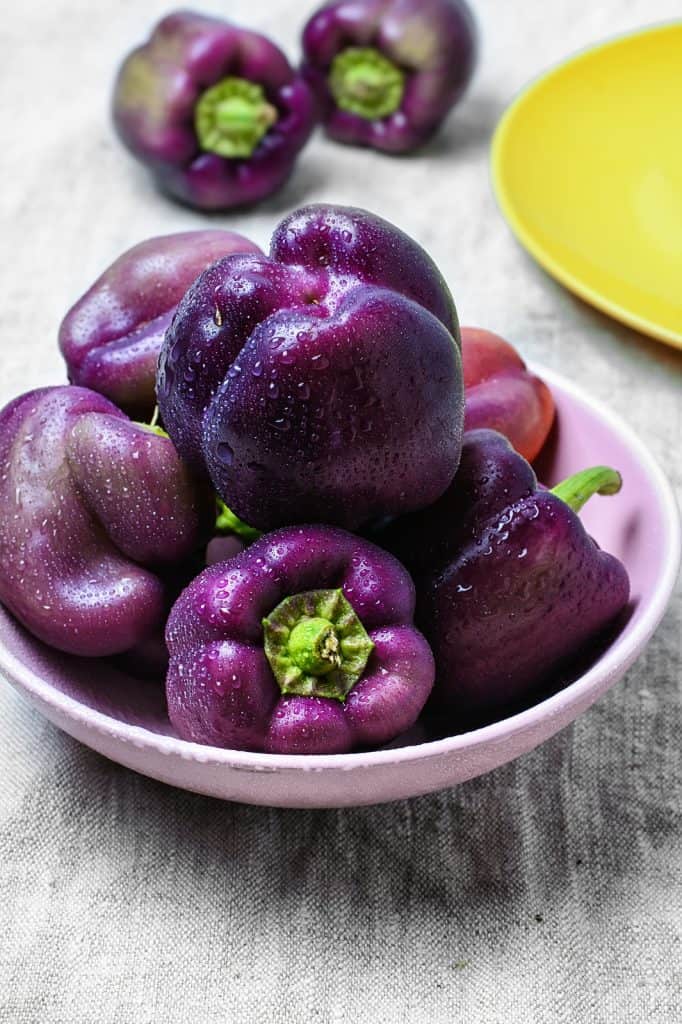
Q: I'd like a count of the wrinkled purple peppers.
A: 0